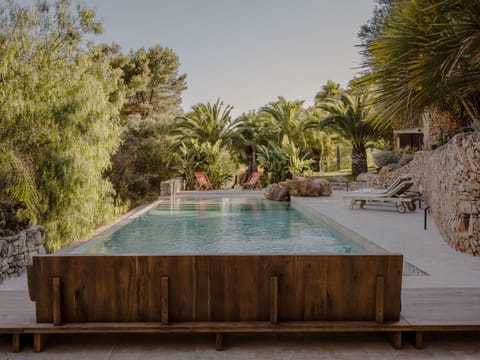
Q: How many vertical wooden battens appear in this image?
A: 4